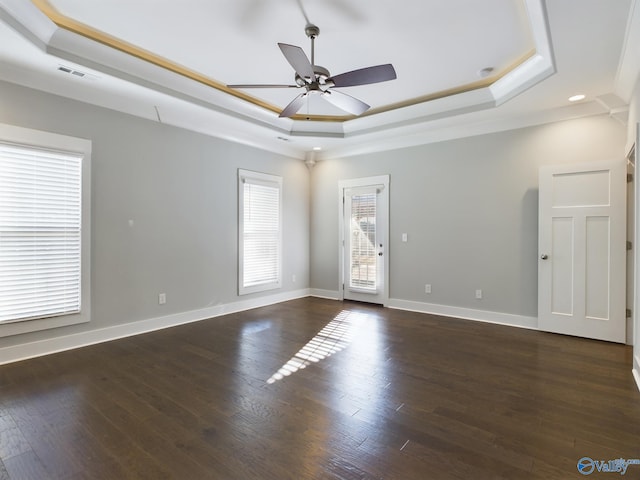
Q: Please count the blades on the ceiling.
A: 5